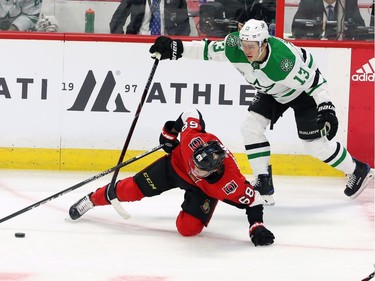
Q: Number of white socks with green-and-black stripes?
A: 2